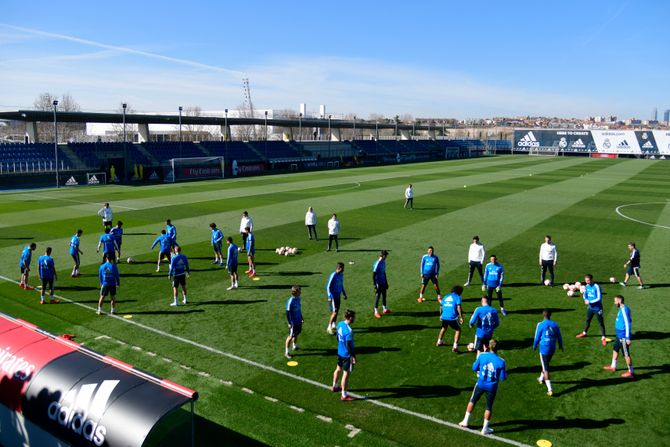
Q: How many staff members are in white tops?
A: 7